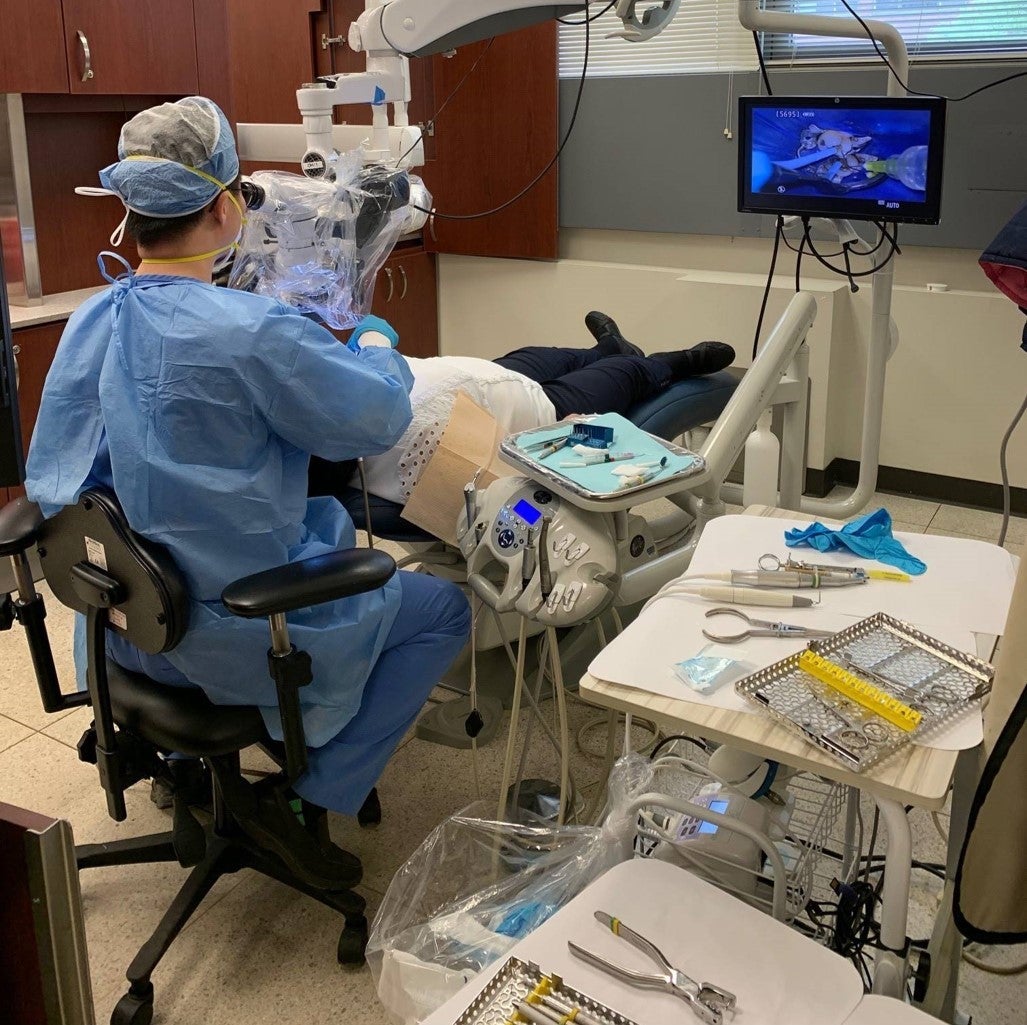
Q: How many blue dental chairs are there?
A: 1